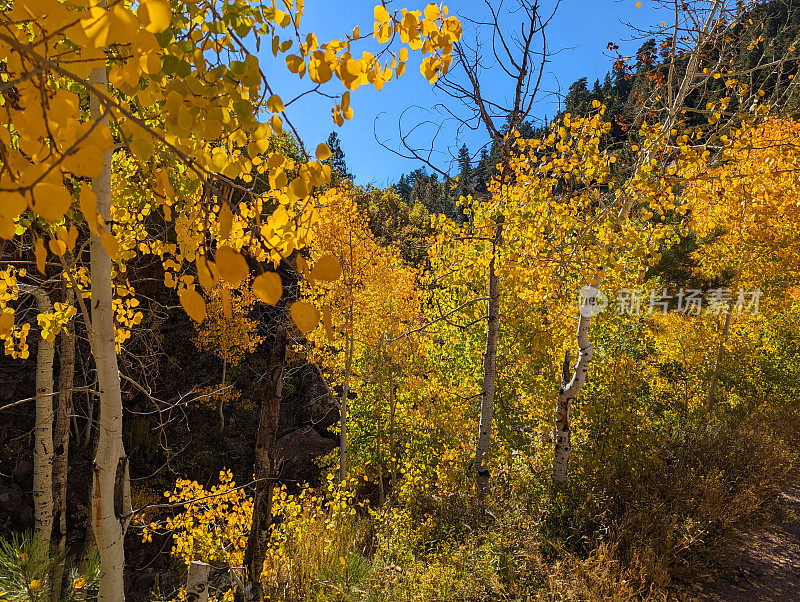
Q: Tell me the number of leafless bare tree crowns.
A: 1